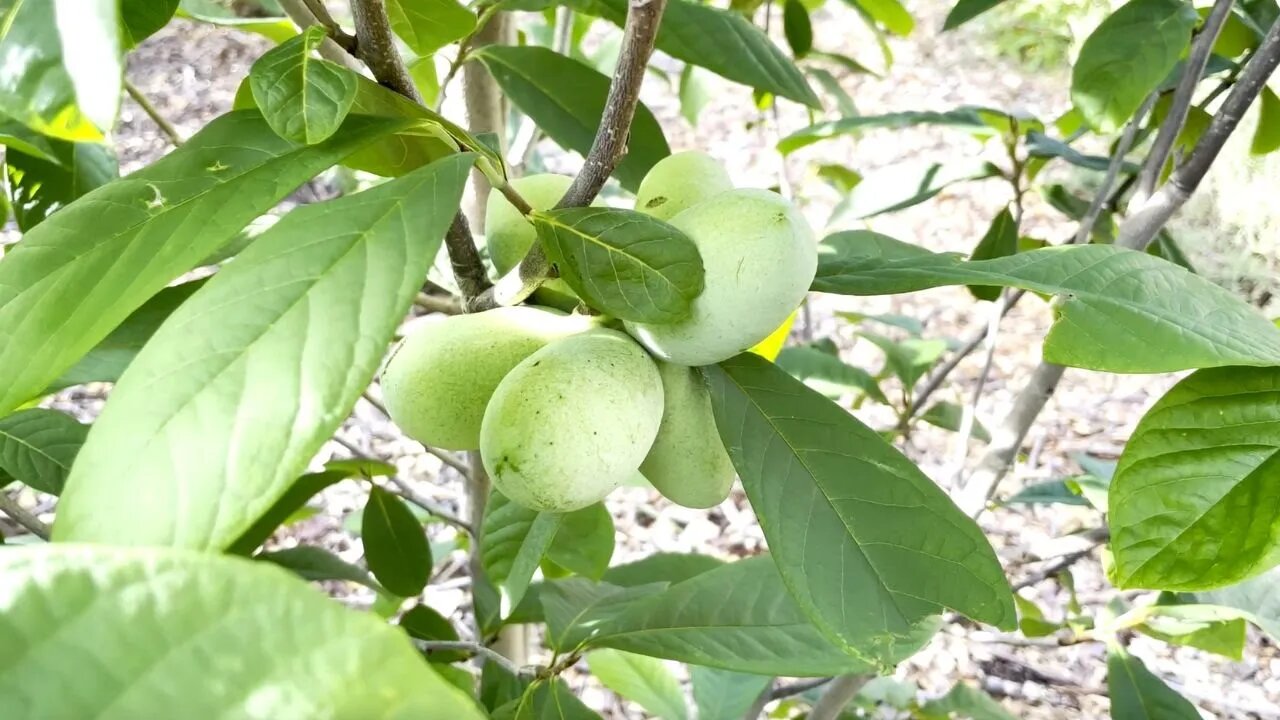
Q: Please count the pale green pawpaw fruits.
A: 6